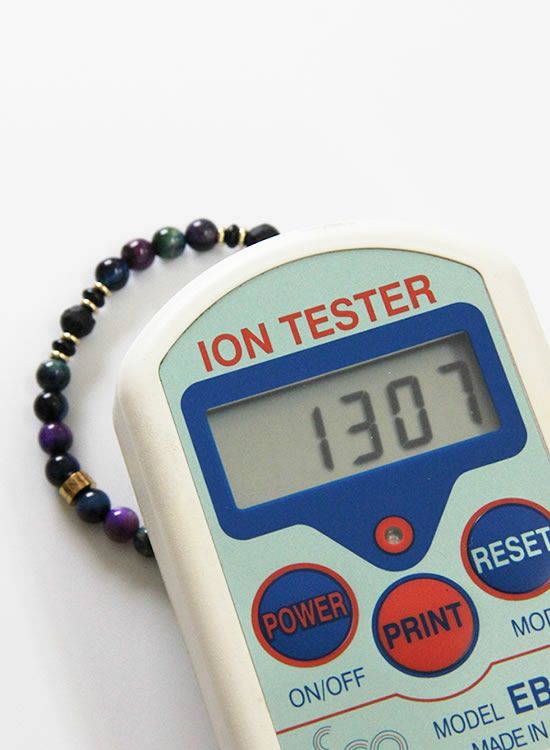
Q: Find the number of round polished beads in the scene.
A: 11